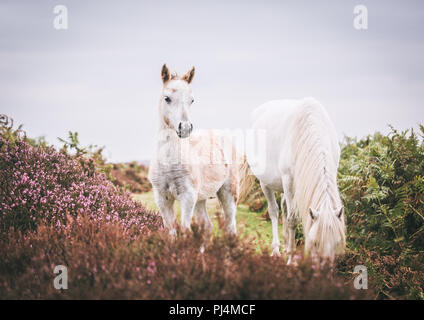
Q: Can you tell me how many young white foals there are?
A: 1